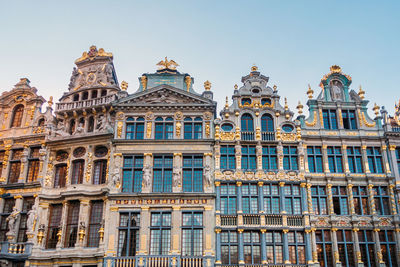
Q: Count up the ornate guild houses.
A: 5